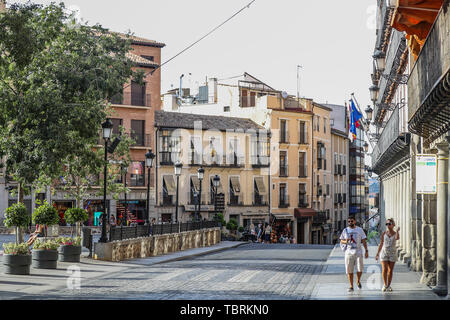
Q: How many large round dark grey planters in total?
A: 3